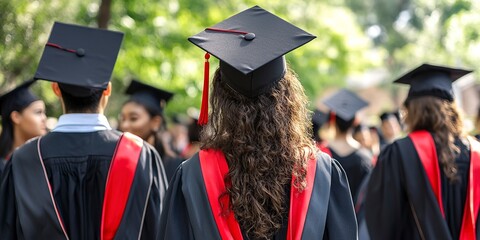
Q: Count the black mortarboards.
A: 6